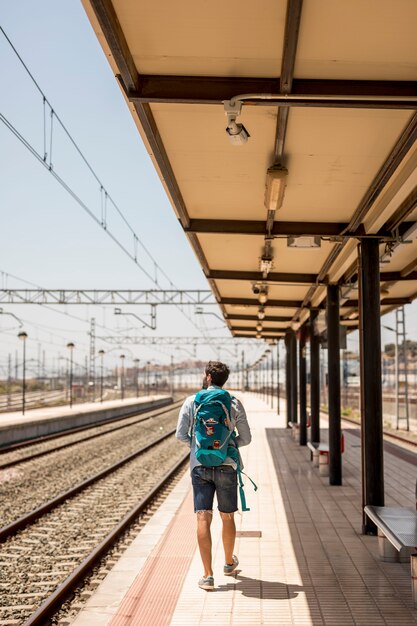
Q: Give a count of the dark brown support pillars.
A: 6